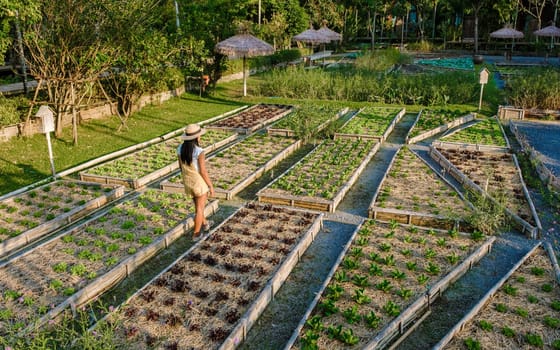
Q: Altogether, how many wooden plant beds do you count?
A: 15